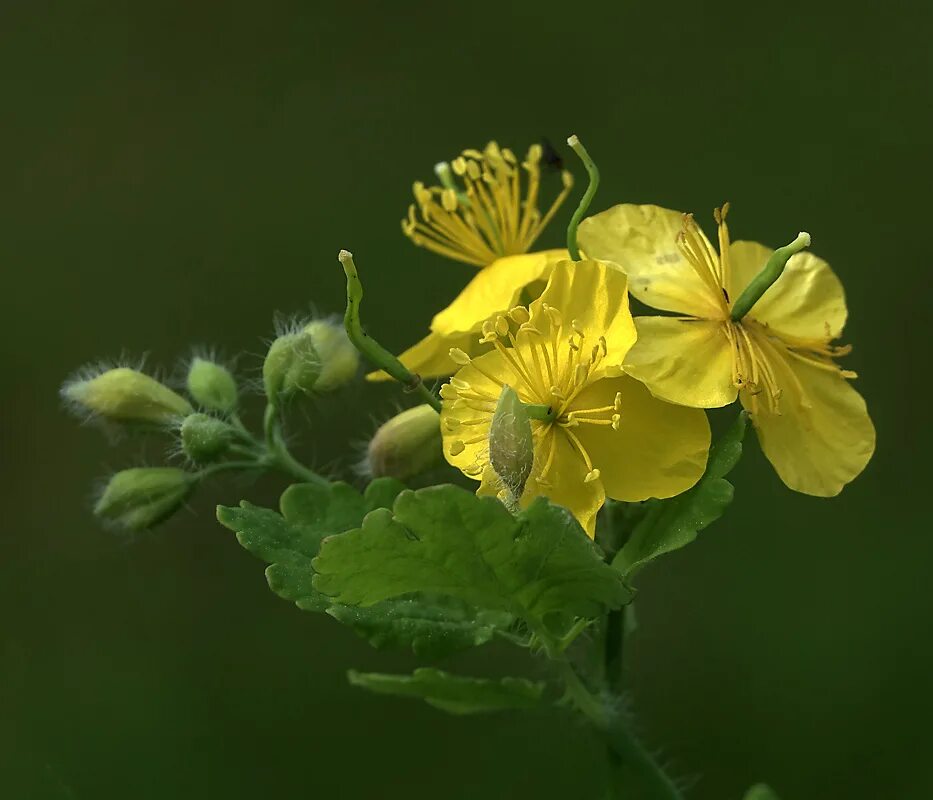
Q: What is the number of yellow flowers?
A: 3